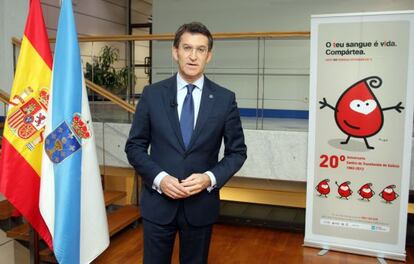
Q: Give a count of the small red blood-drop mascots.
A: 4